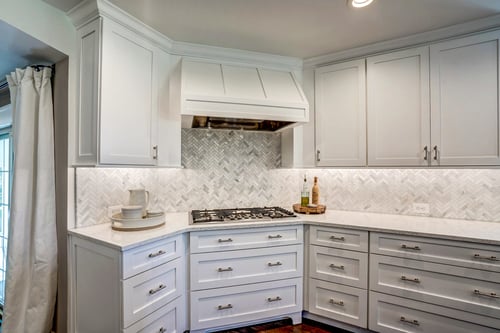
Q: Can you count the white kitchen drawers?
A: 12